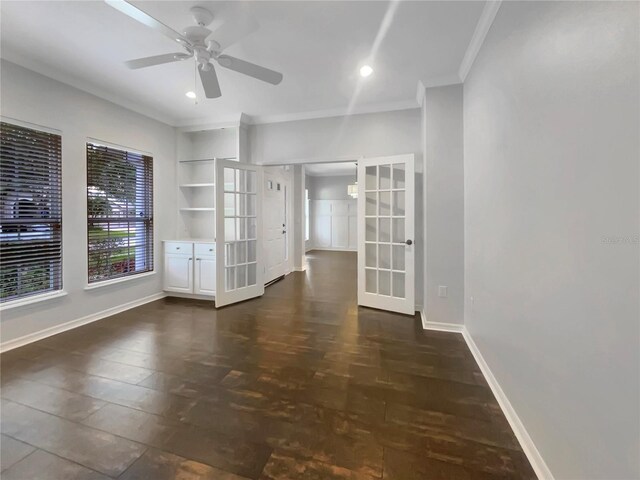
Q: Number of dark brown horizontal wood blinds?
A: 2